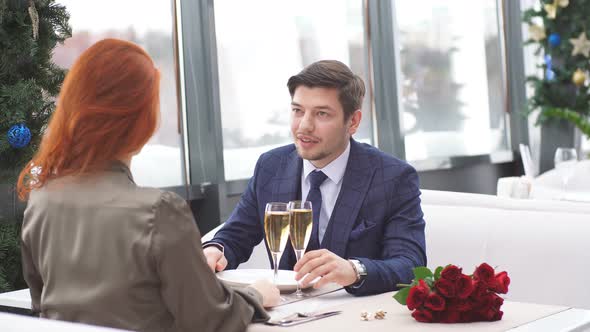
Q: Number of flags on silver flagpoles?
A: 0